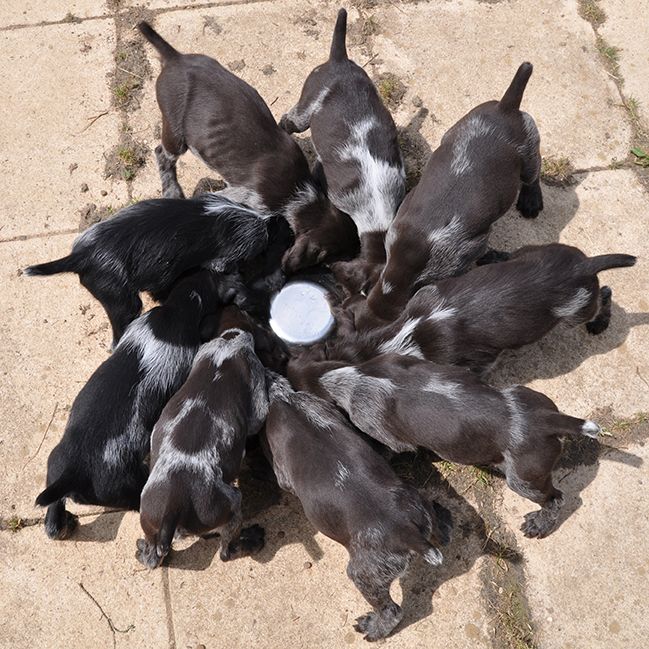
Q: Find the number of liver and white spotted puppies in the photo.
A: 7